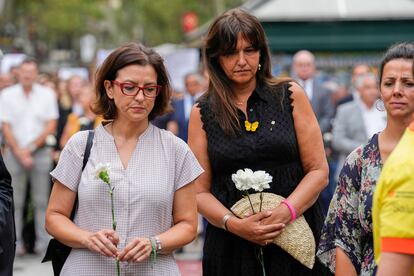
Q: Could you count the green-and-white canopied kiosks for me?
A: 1